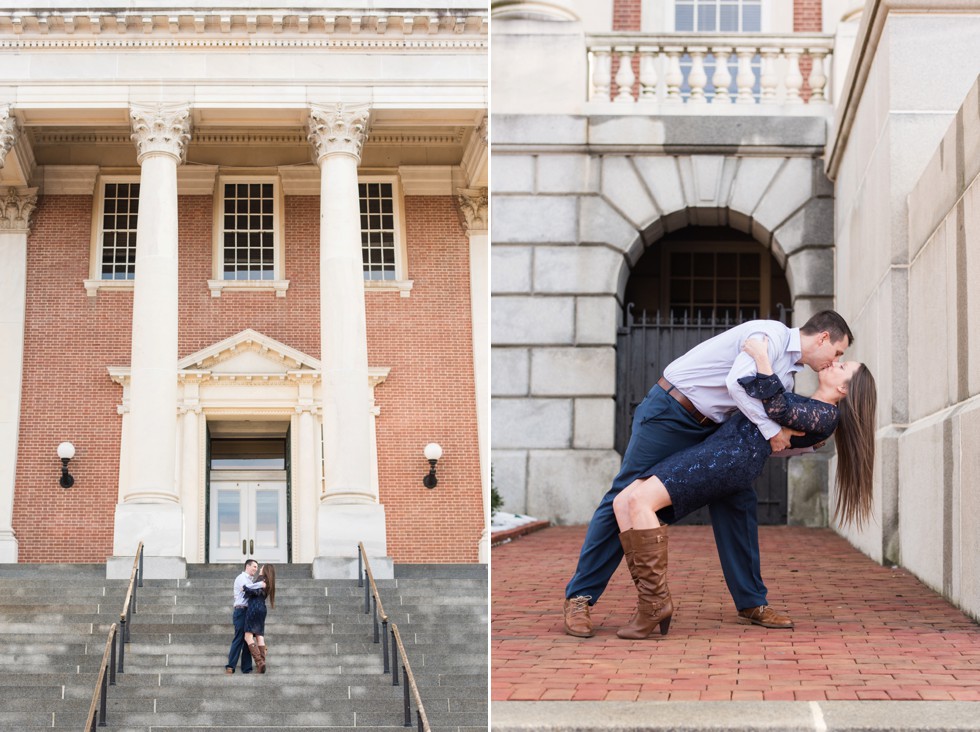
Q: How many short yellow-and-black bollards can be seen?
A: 0